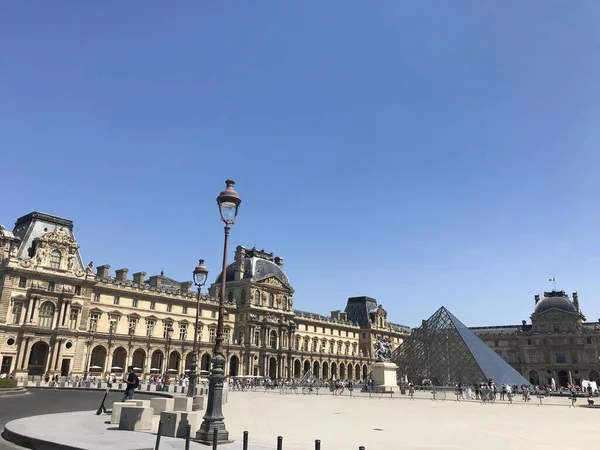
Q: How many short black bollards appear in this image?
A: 7